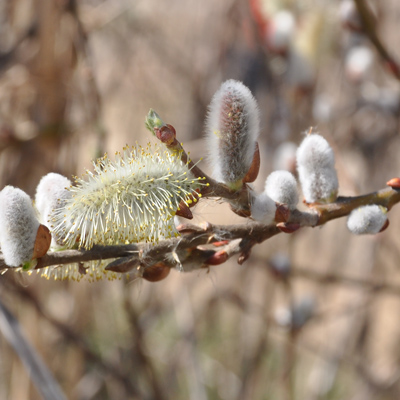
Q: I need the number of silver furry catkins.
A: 7